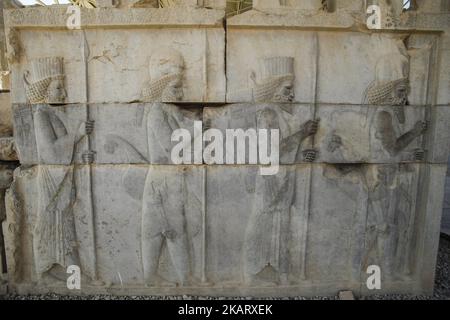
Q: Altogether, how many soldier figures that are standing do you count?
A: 4